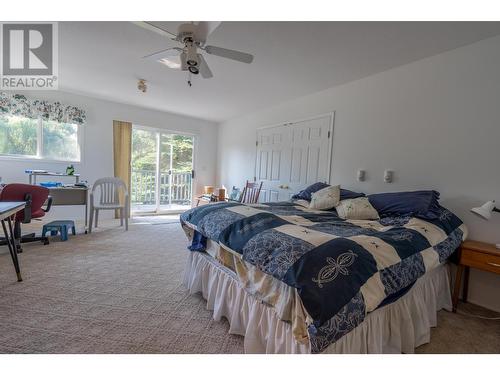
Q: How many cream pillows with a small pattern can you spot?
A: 2